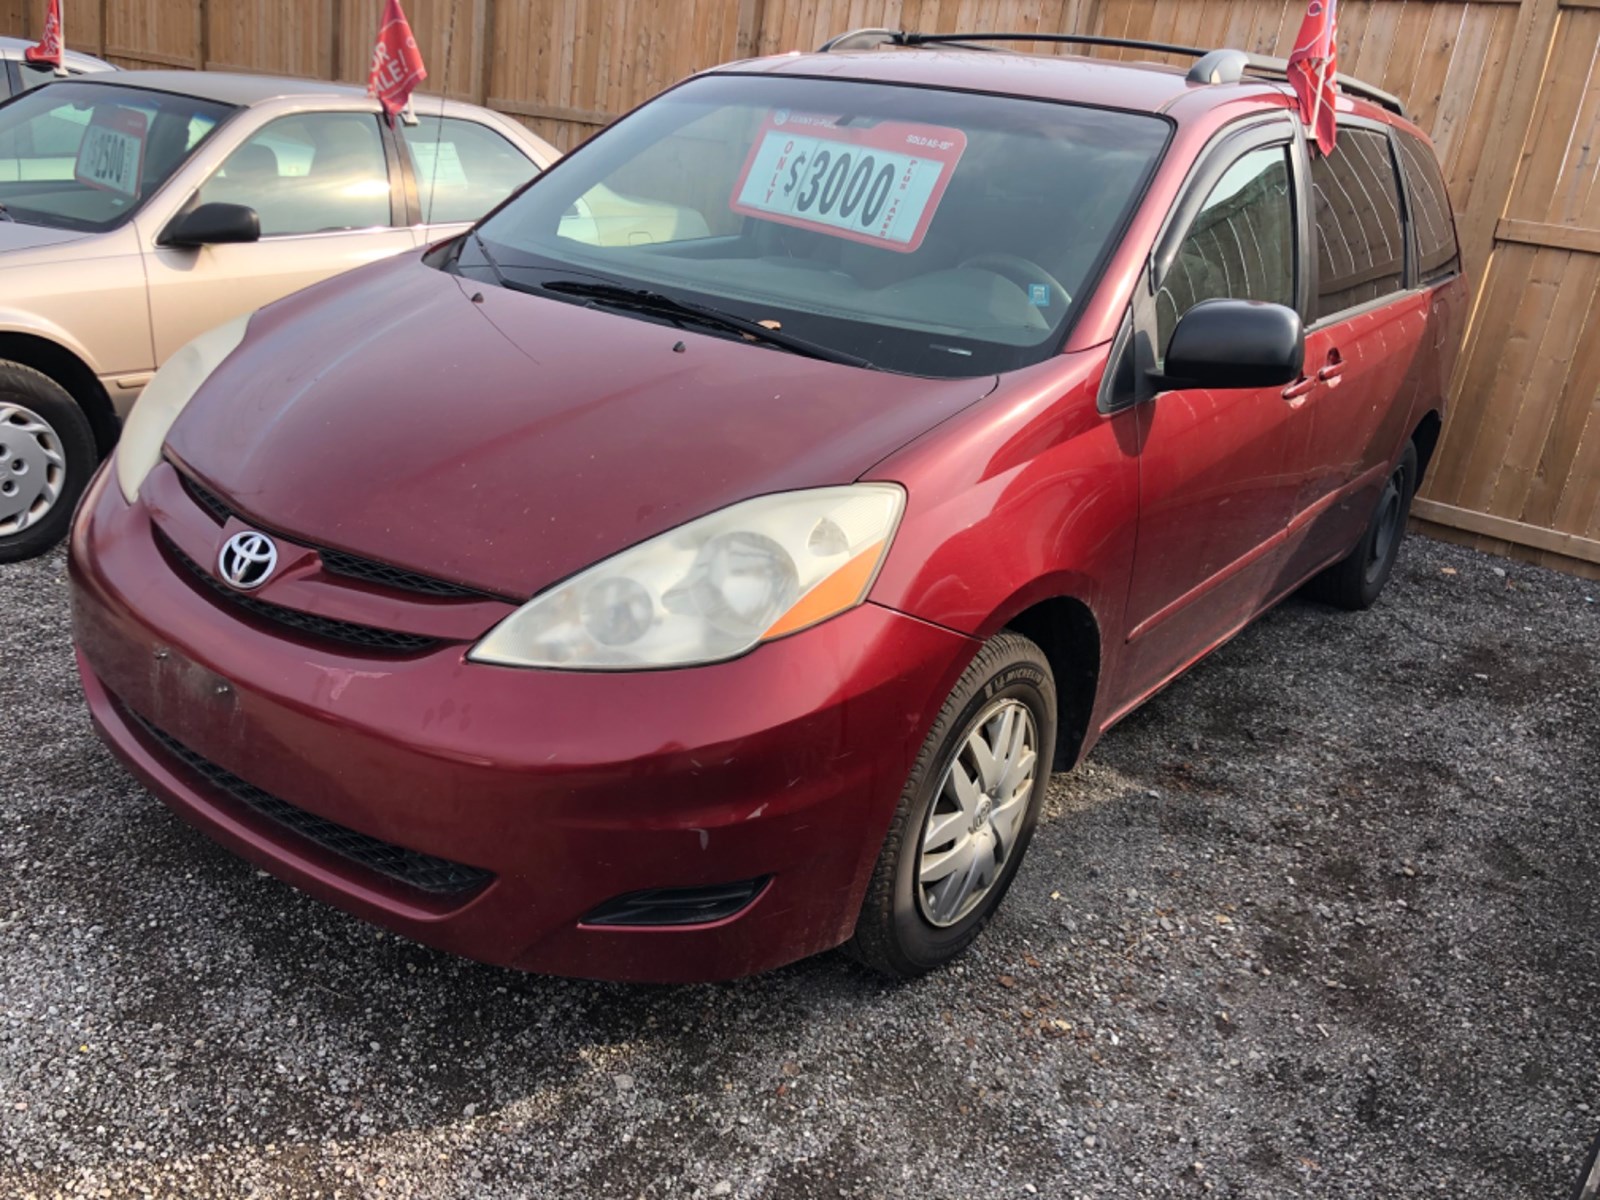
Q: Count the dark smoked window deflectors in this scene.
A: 1